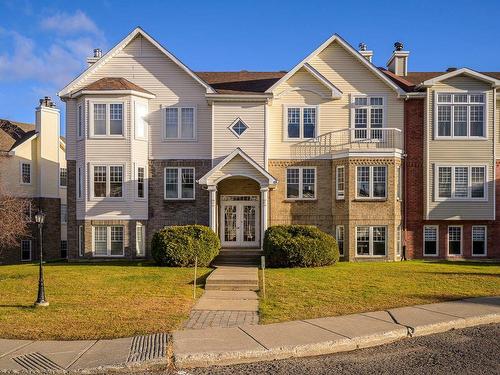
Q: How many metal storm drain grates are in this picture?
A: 2